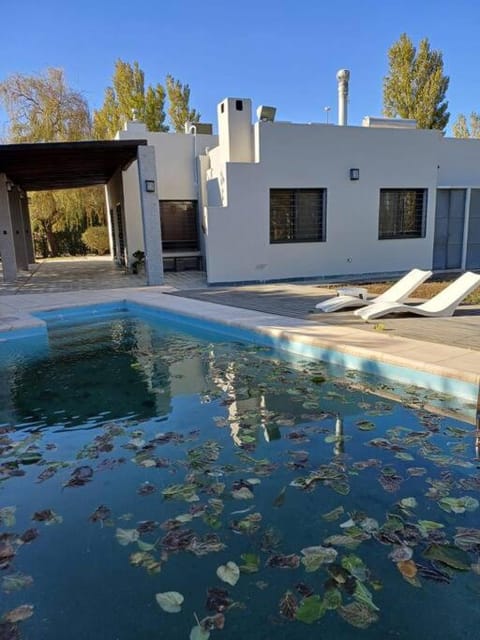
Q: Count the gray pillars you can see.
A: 4